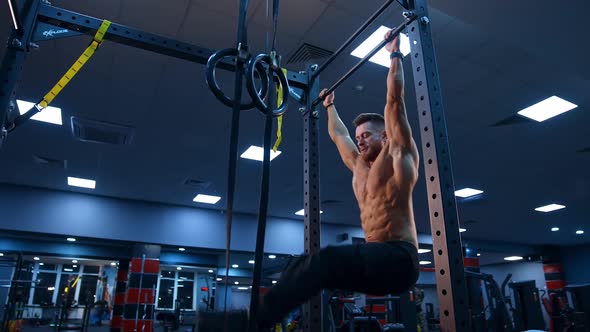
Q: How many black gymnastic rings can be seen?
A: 2